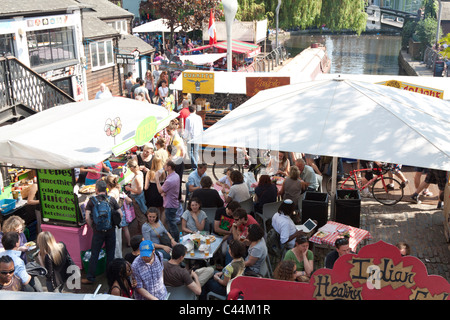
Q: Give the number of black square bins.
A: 2